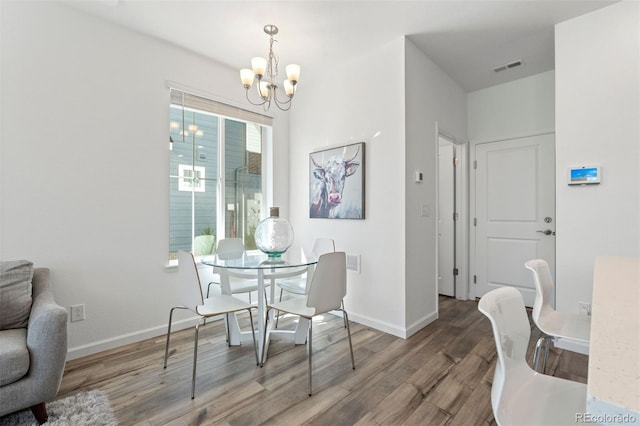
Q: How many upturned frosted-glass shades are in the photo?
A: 5